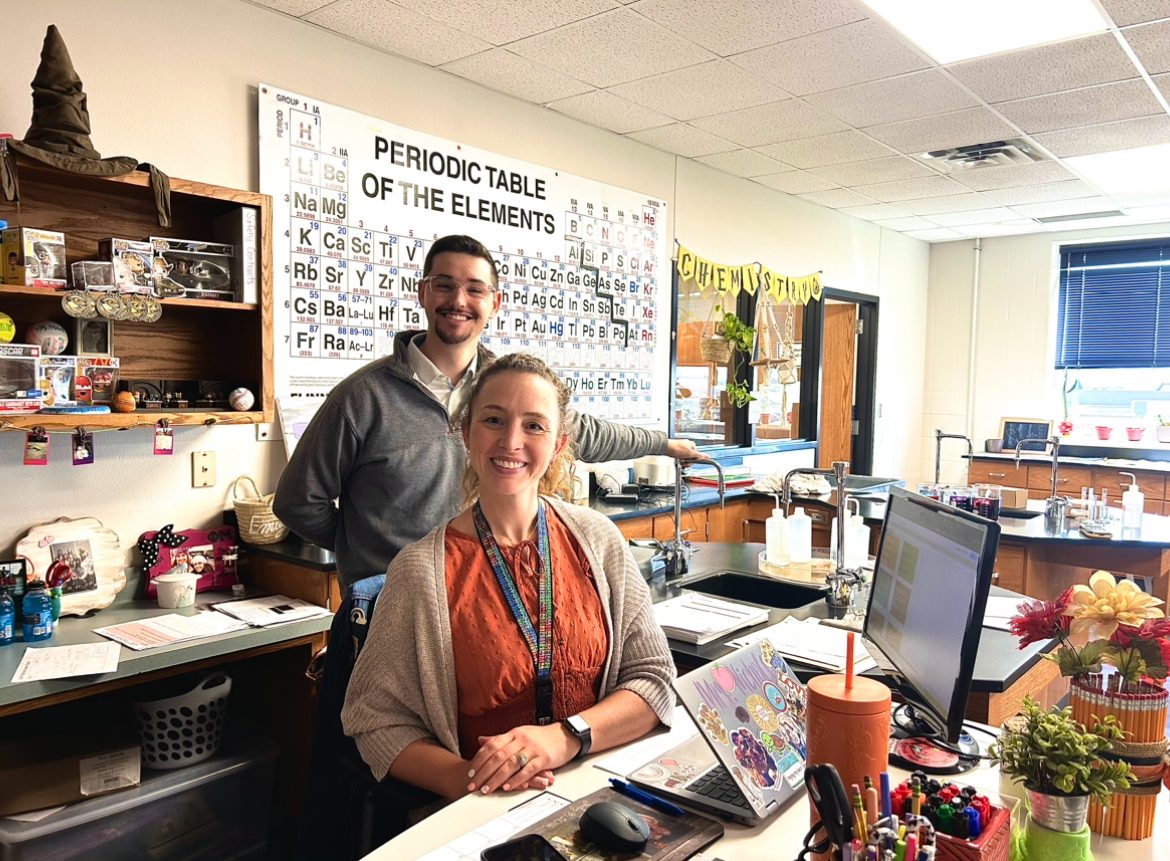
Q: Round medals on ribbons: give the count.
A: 6